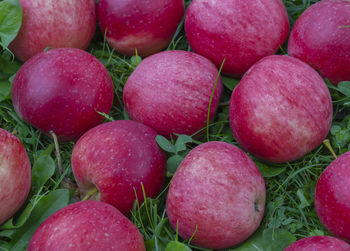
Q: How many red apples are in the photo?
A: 13